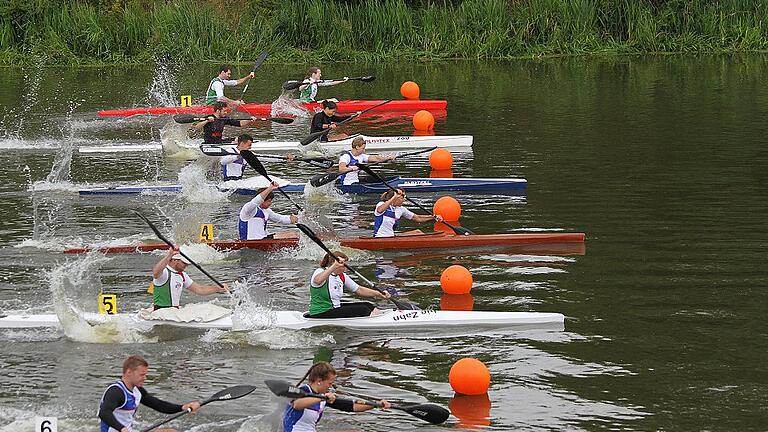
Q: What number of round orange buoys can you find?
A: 6